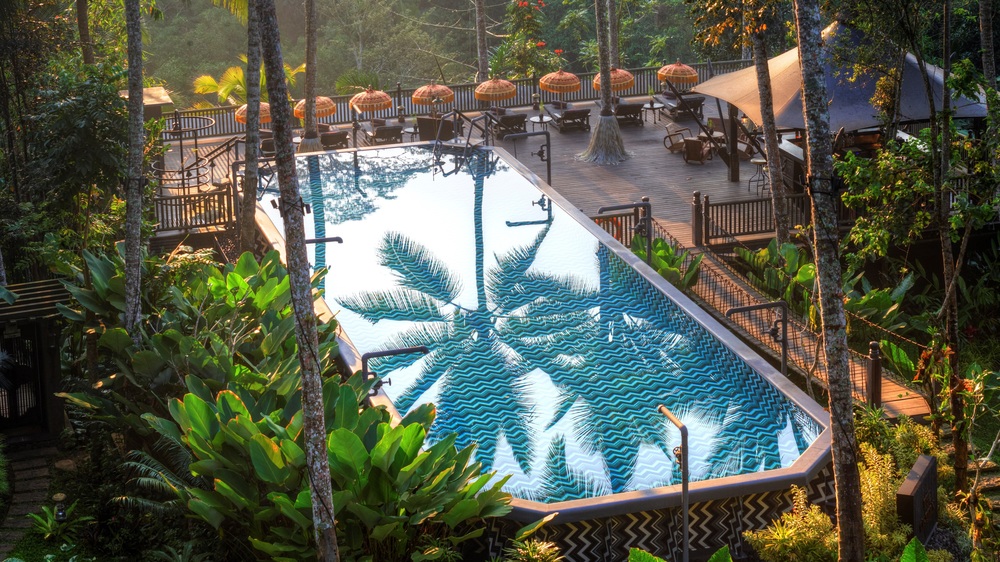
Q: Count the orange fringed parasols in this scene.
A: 8